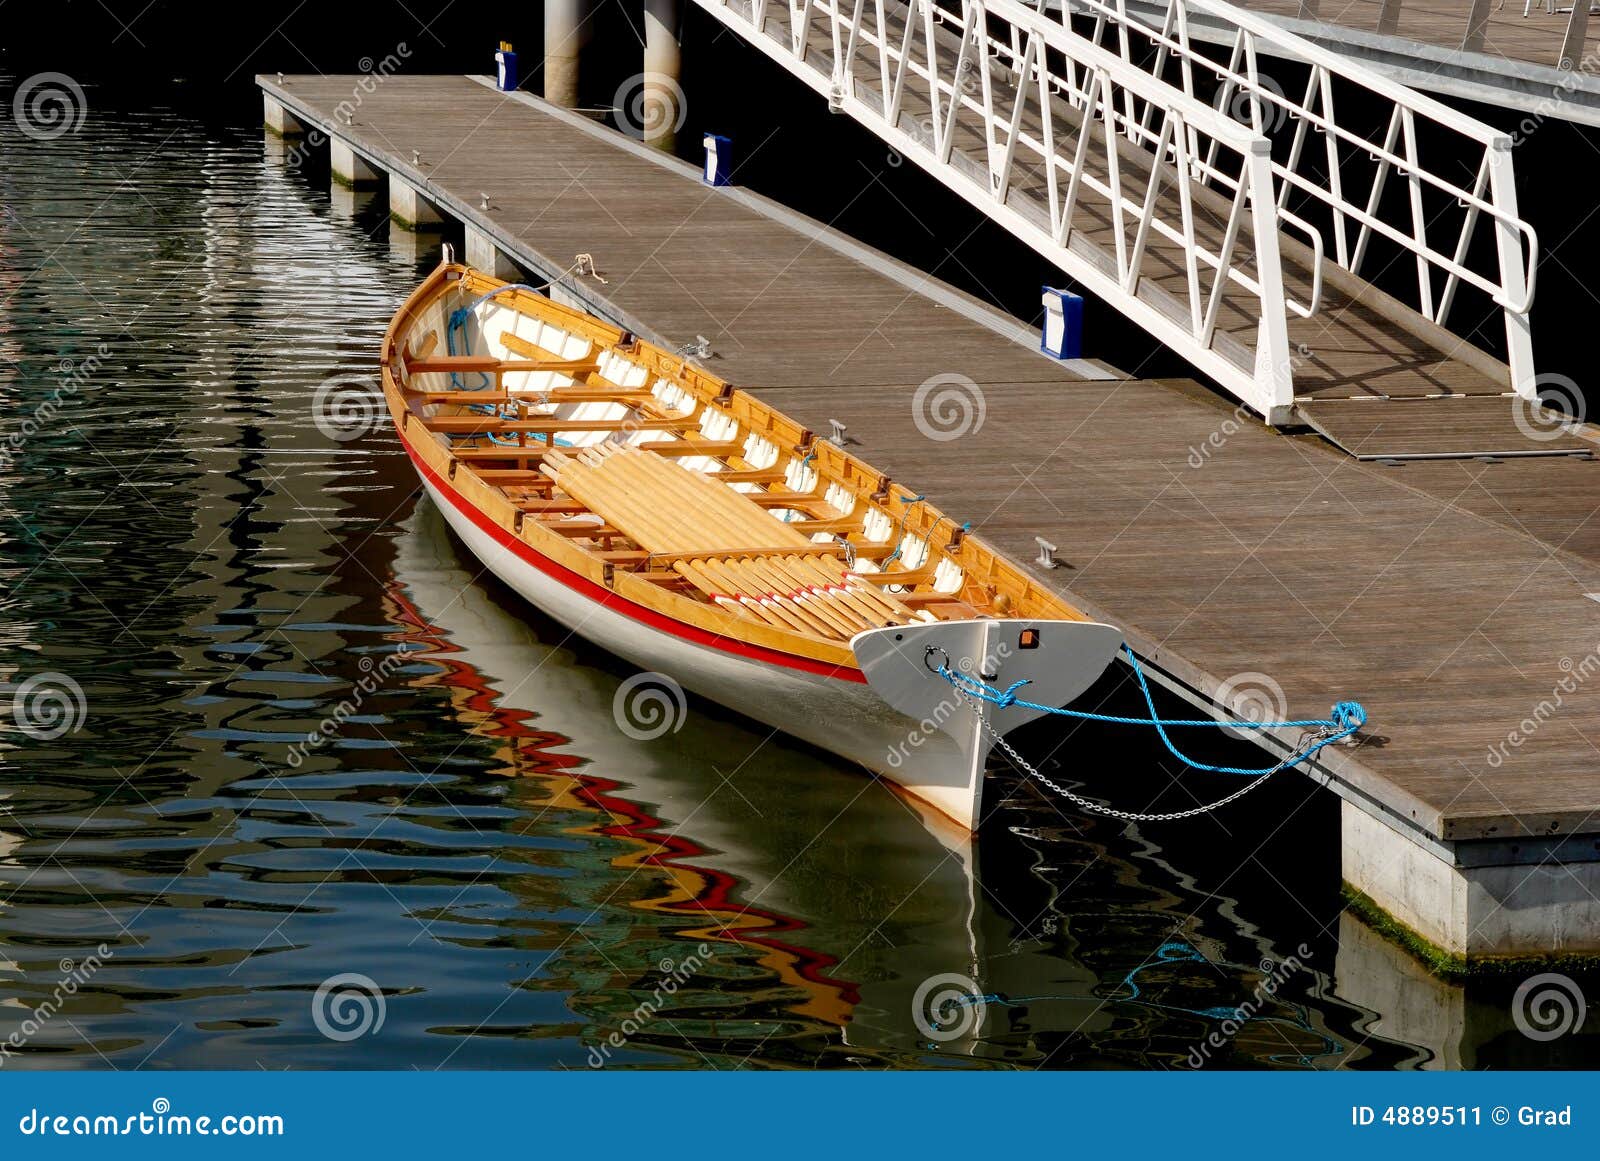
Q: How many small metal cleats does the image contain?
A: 9